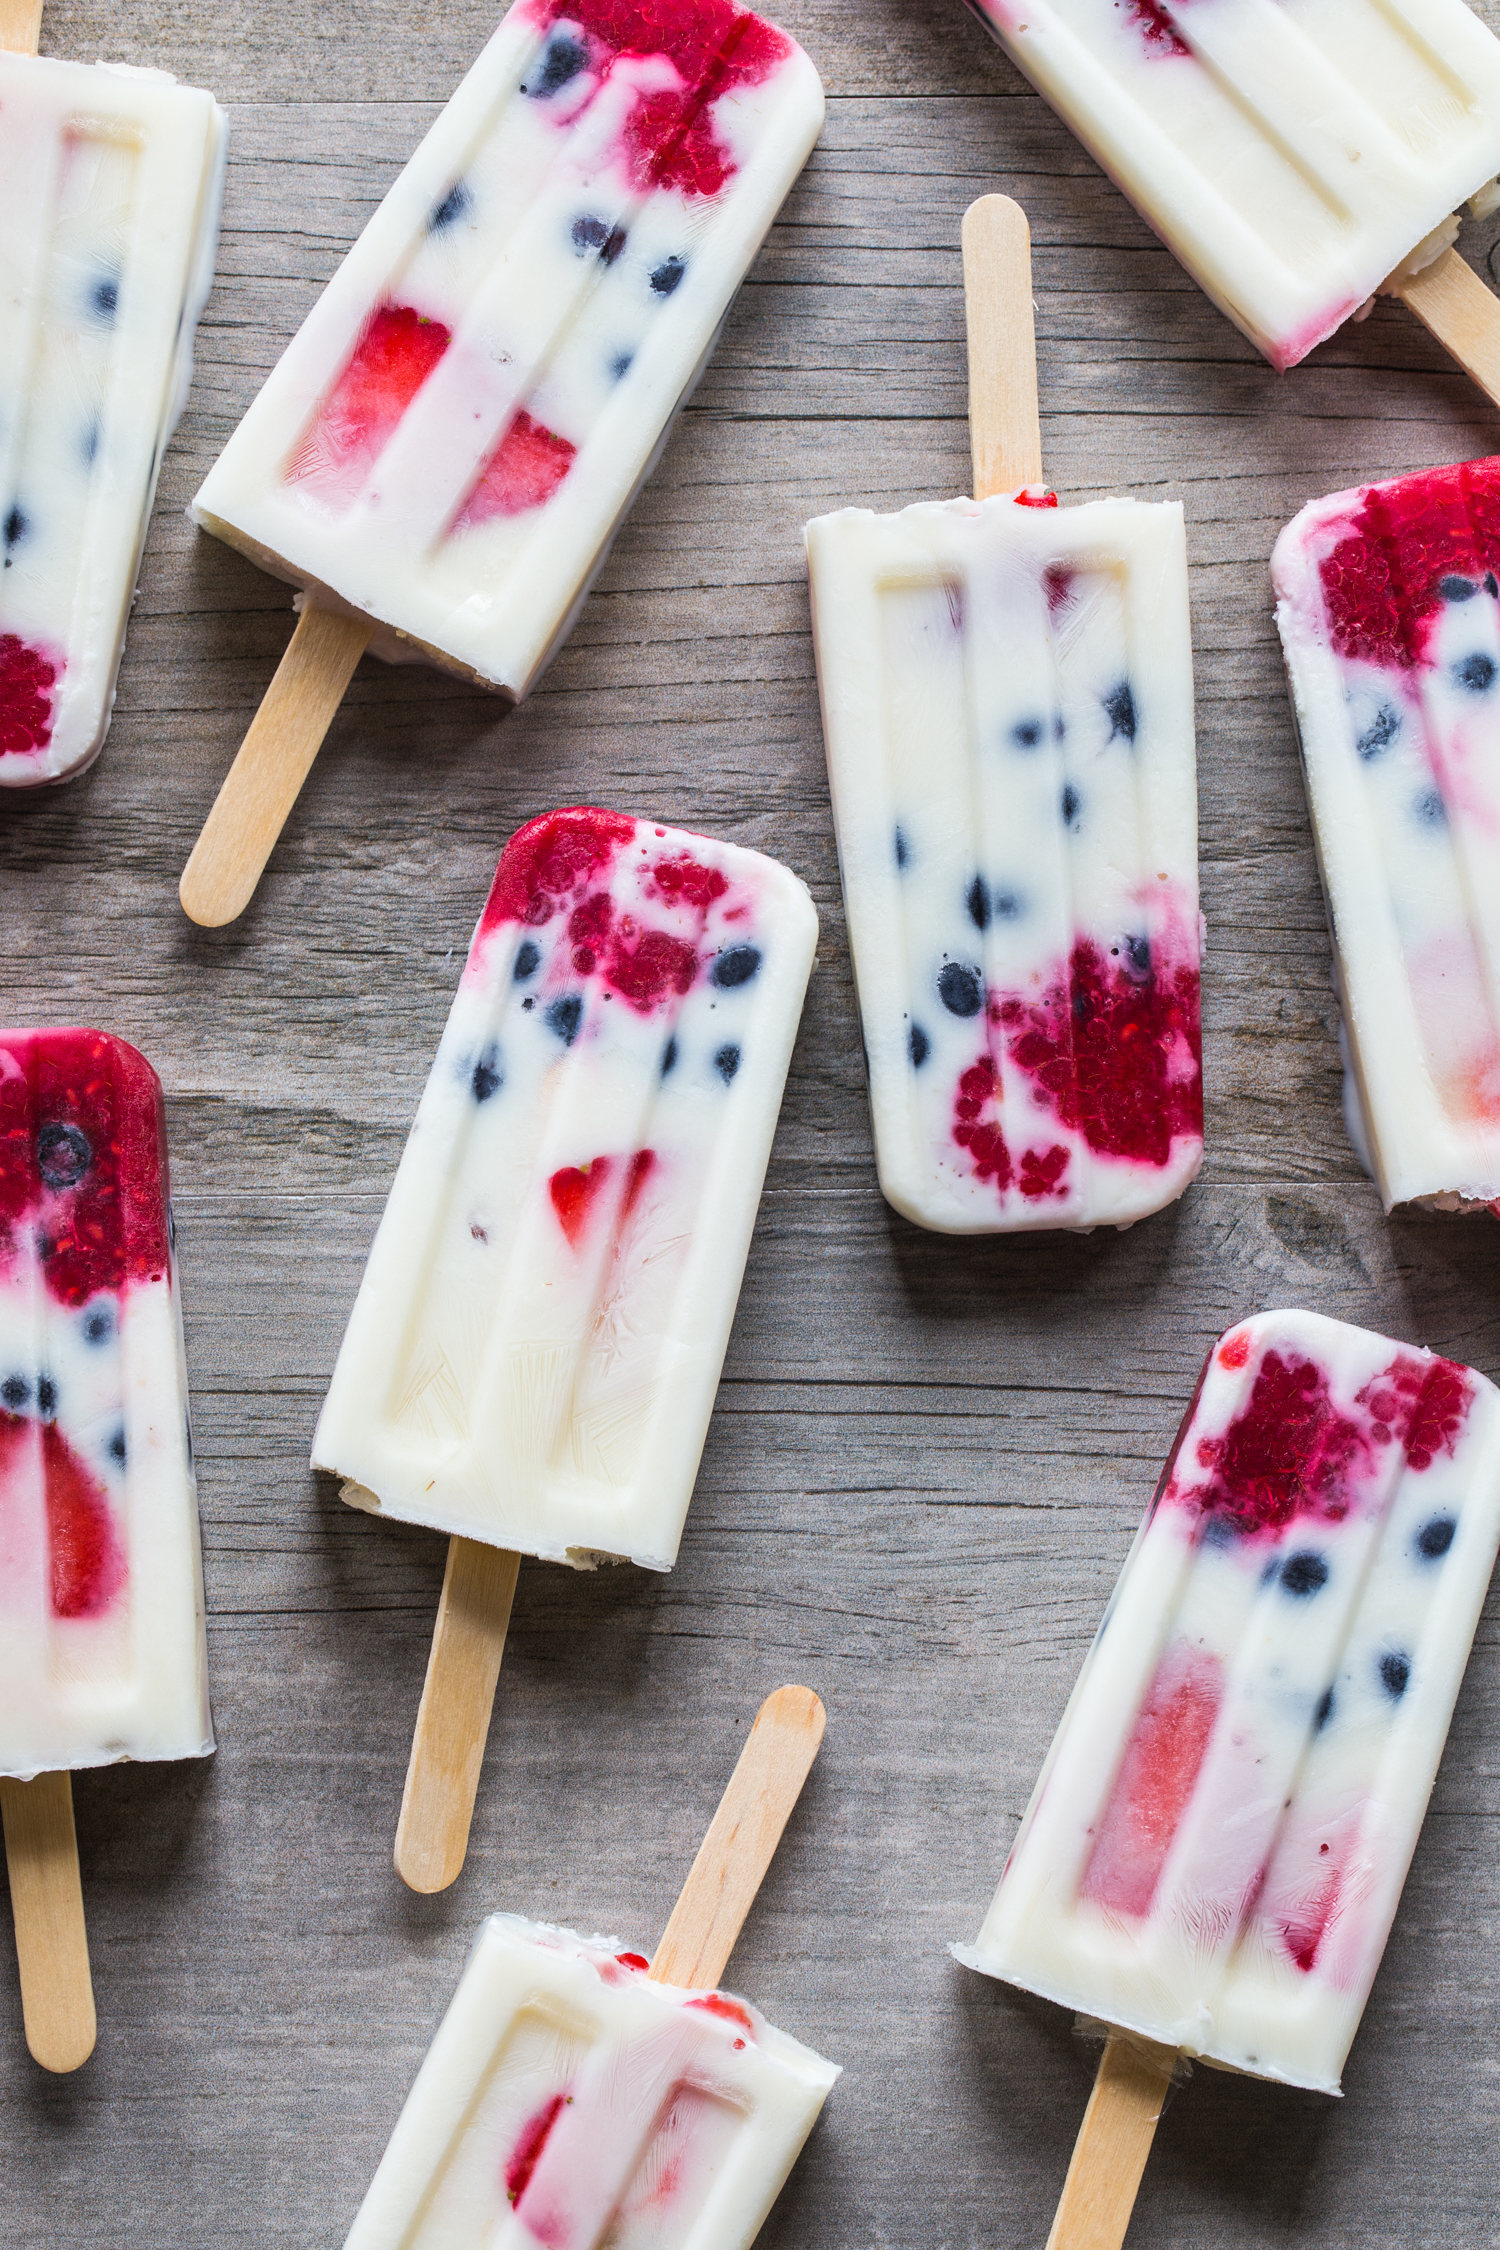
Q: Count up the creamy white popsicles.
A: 9